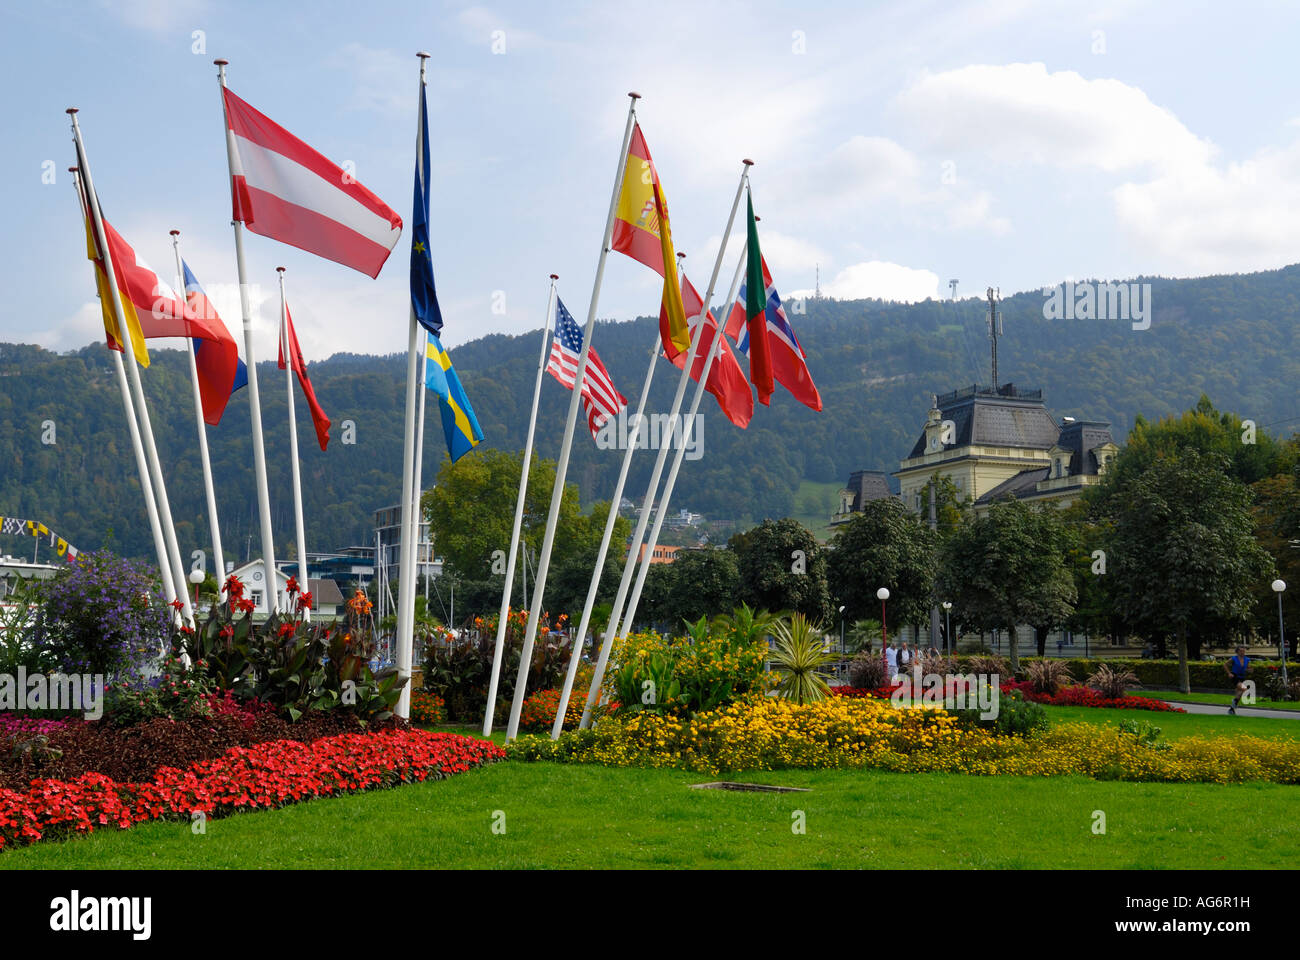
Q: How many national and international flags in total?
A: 12